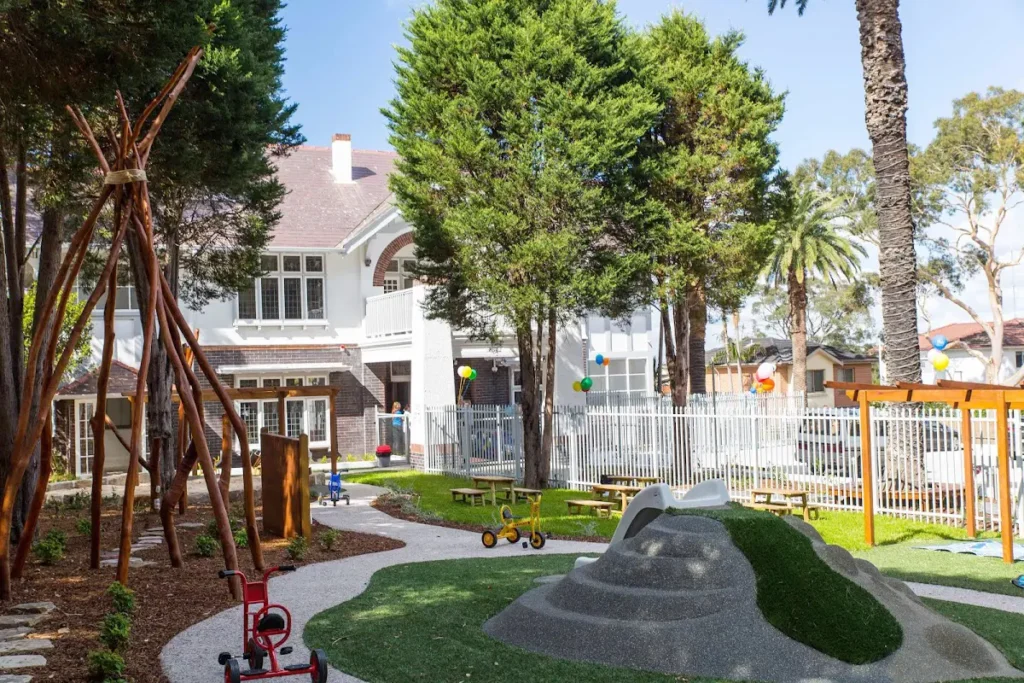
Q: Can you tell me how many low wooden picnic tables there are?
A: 4